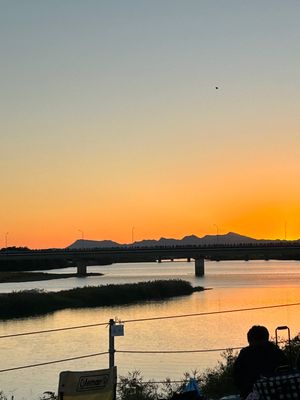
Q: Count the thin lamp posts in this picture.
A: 5